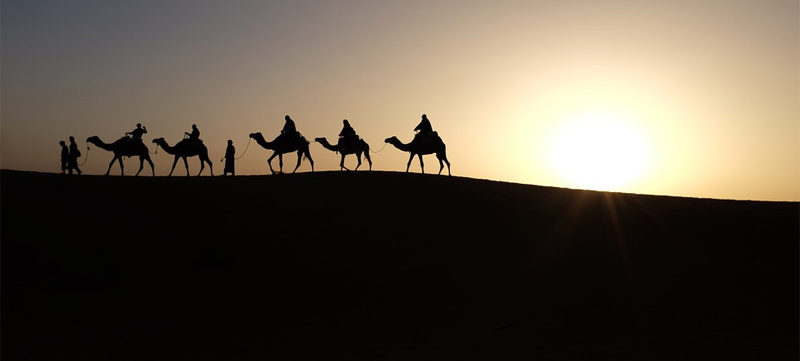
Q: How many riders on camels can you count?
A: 5